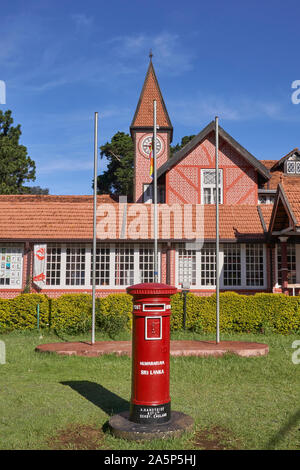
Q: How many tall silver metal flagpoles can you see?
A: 3